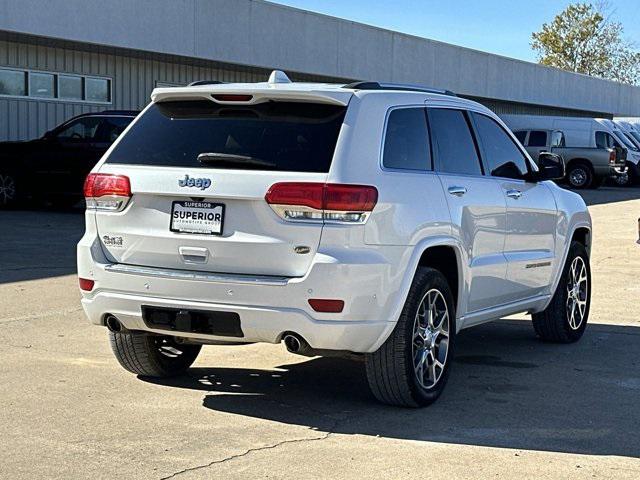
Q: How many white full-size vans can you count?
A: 3